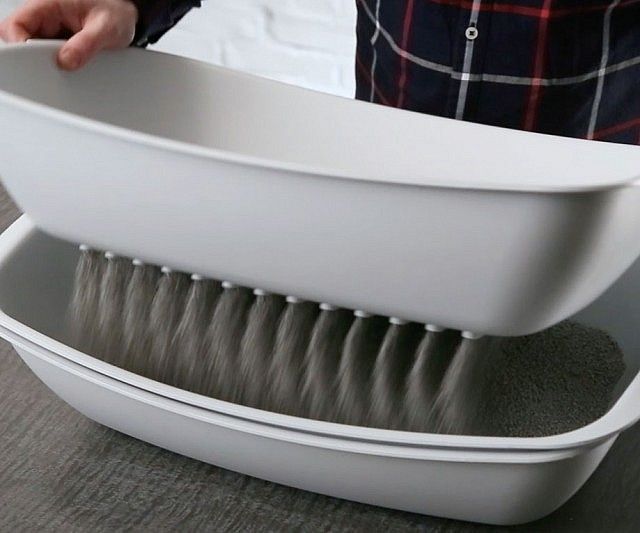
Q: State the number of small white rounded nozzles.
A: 13